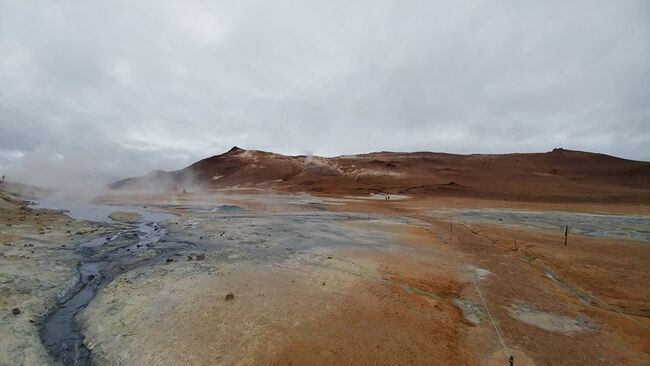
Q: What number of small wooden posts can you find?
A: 4